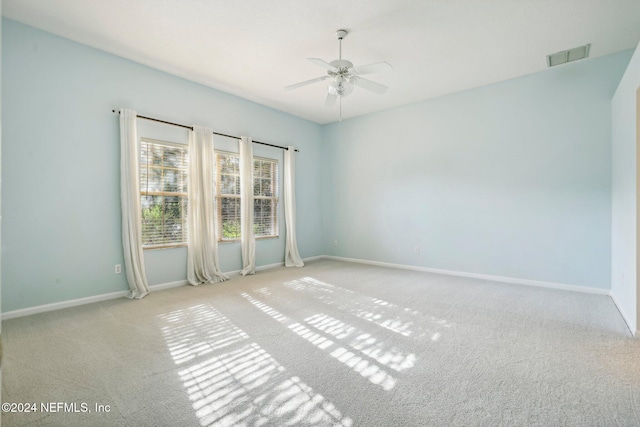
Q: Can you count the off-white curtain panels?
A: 4